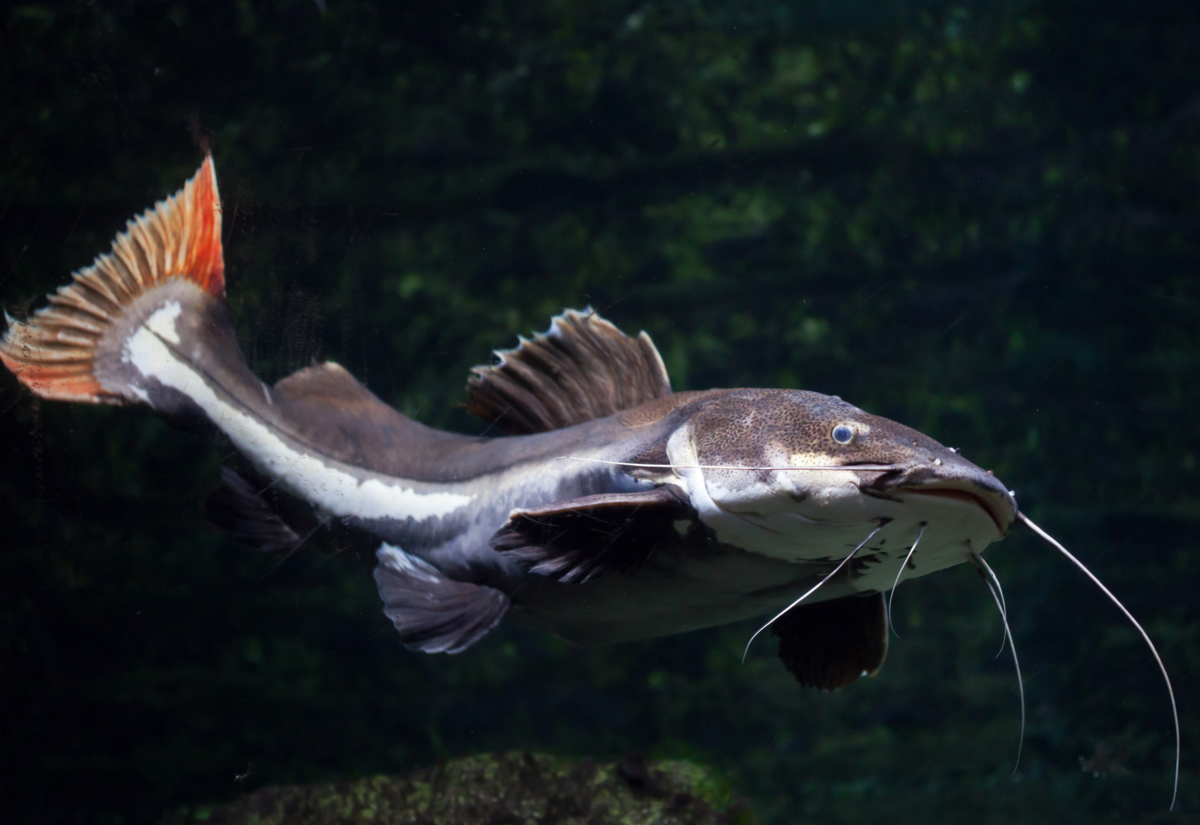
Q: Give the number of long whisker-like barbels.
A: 6